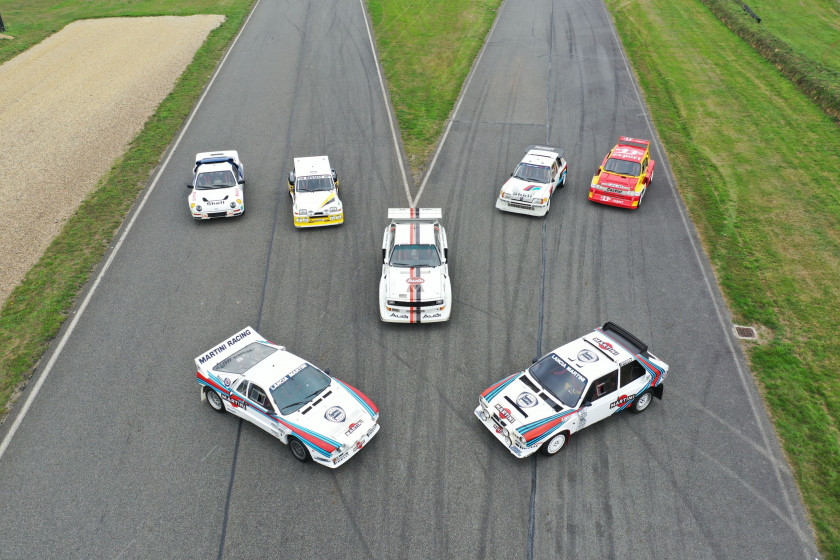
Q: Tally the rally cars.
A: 7